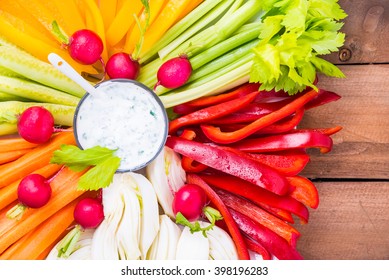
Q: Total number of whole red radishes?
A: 7